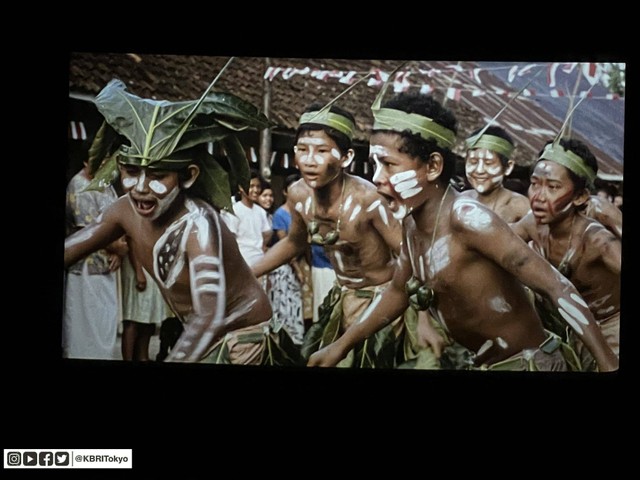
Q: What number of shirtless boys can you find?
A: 5